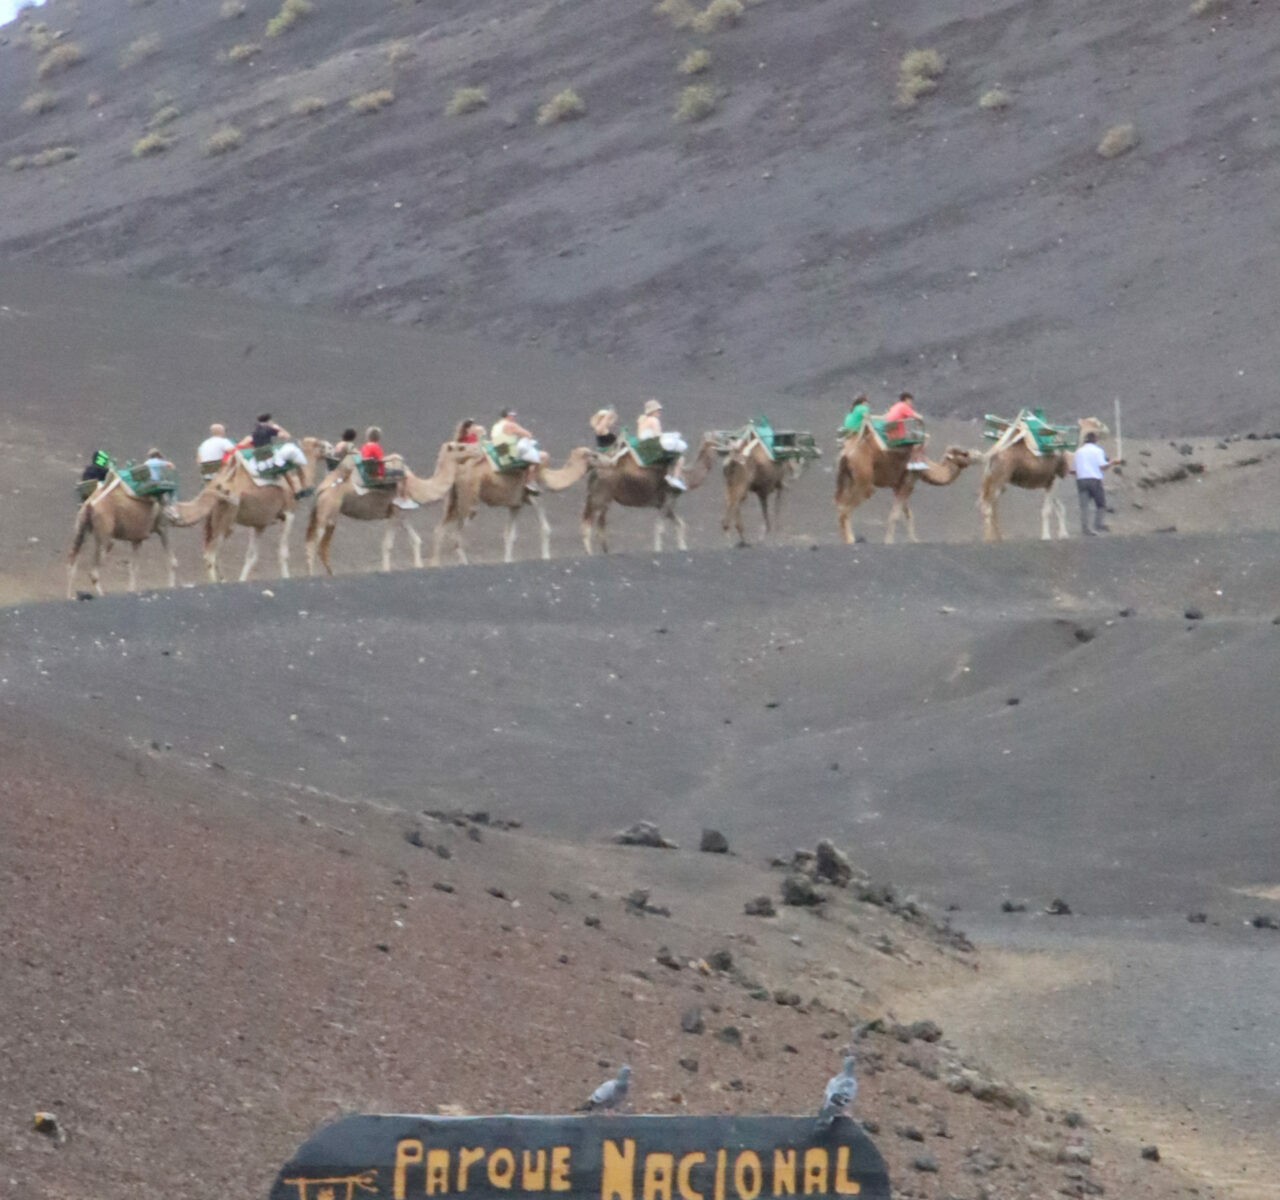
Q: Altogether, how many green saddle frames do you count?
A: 8